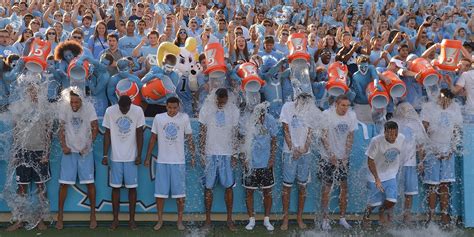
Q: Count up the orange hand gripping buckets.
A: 12